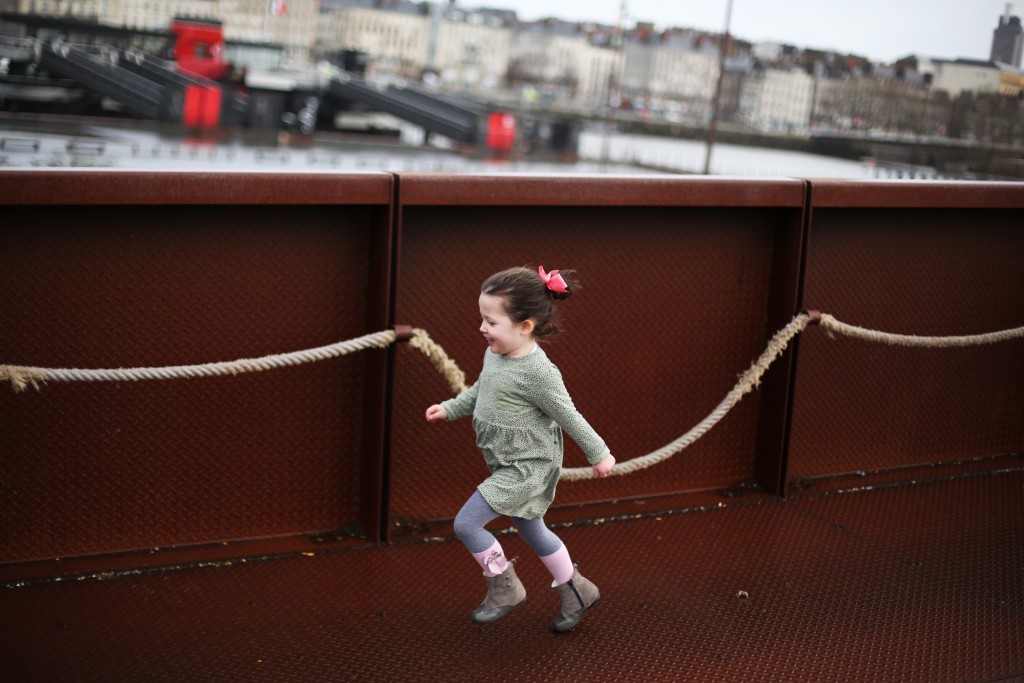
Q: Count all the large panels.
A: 3